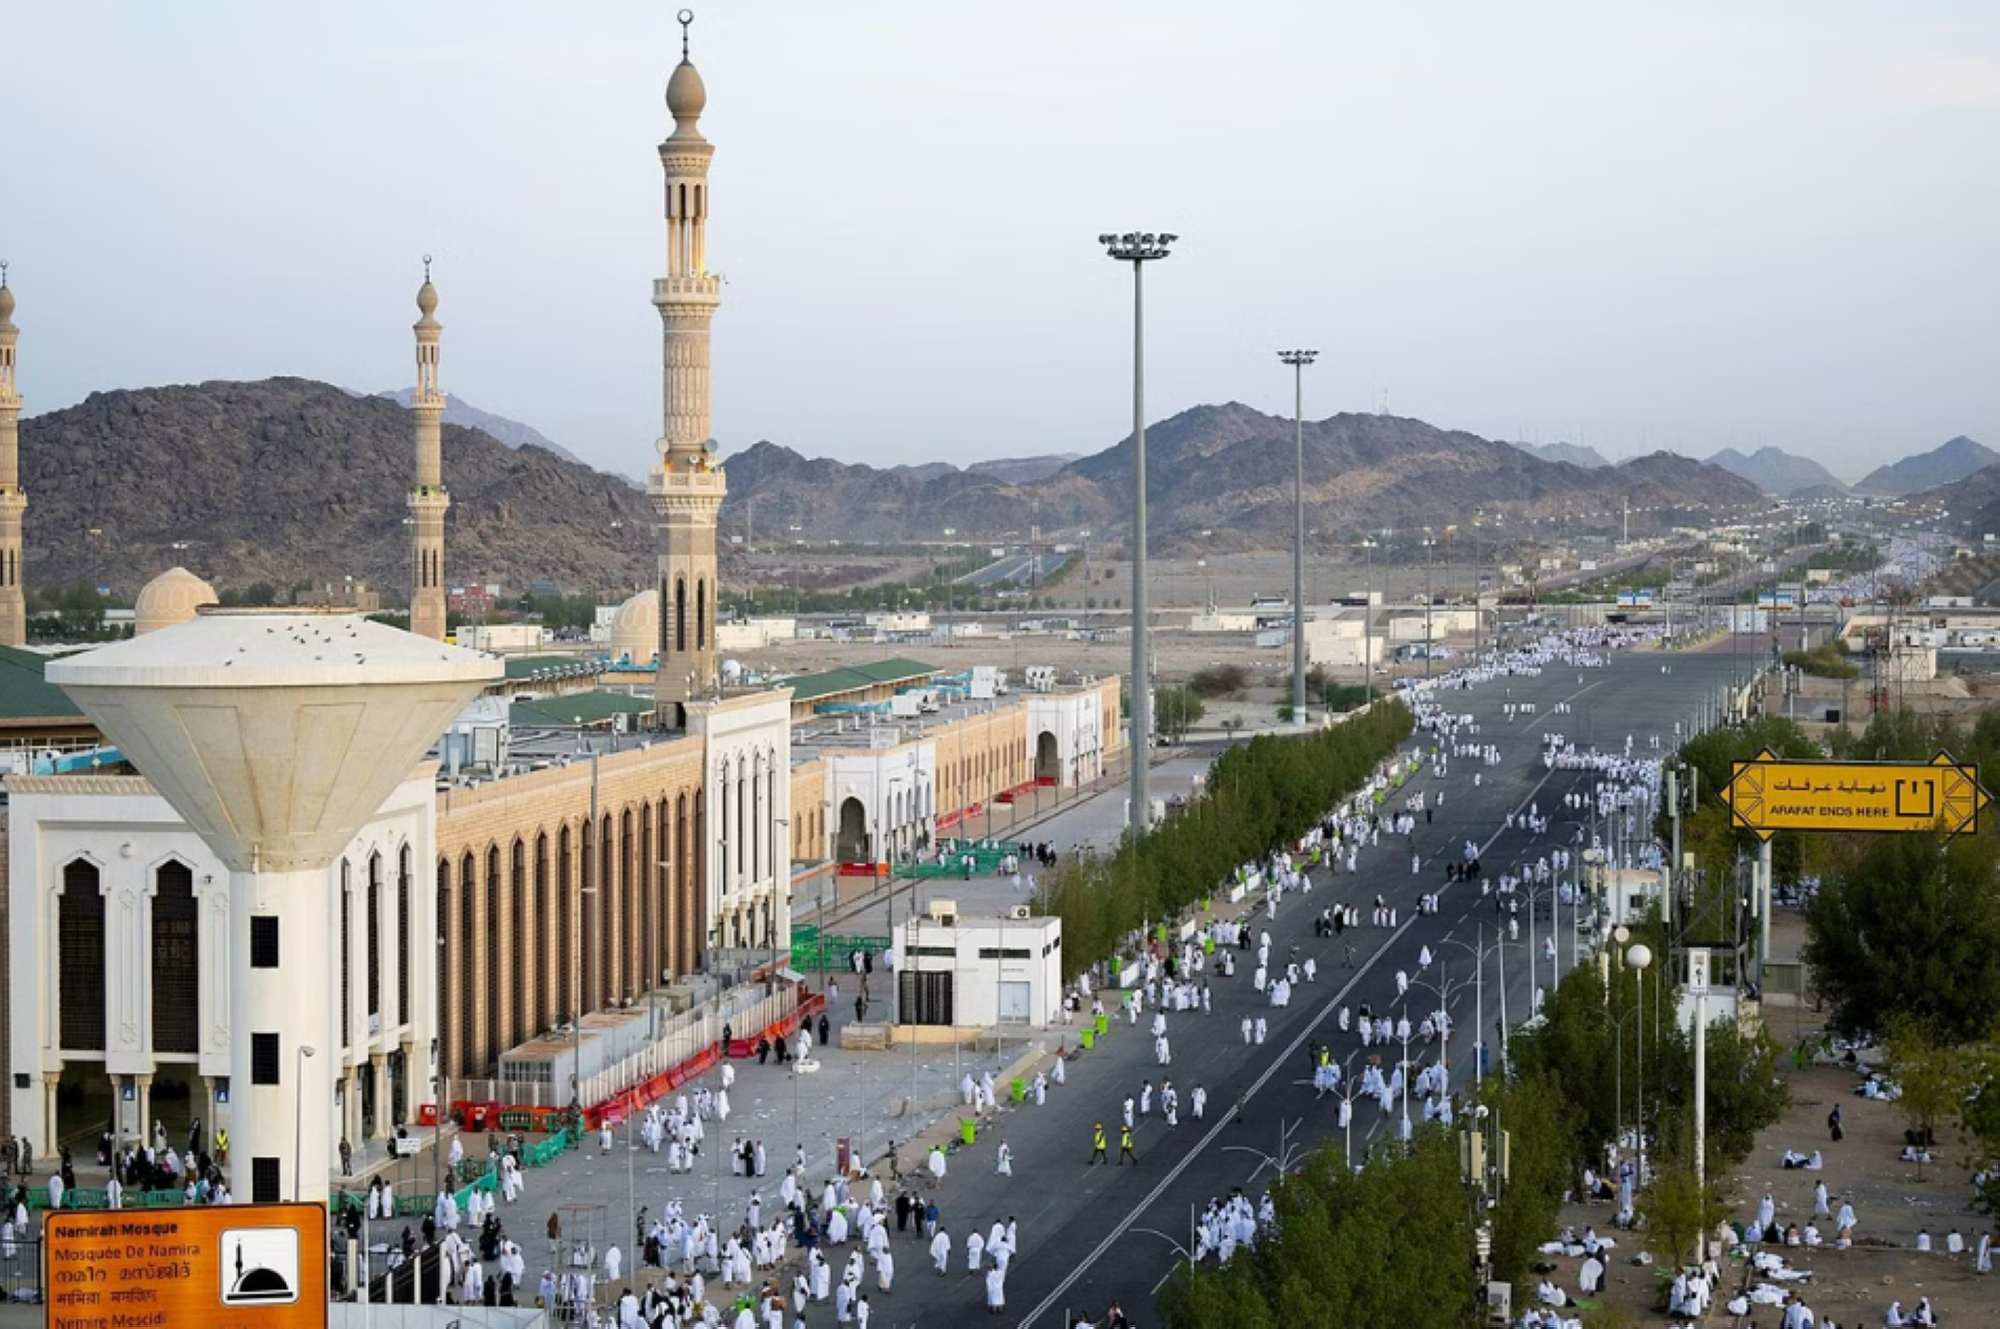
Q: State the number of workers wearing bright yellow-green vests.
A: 4